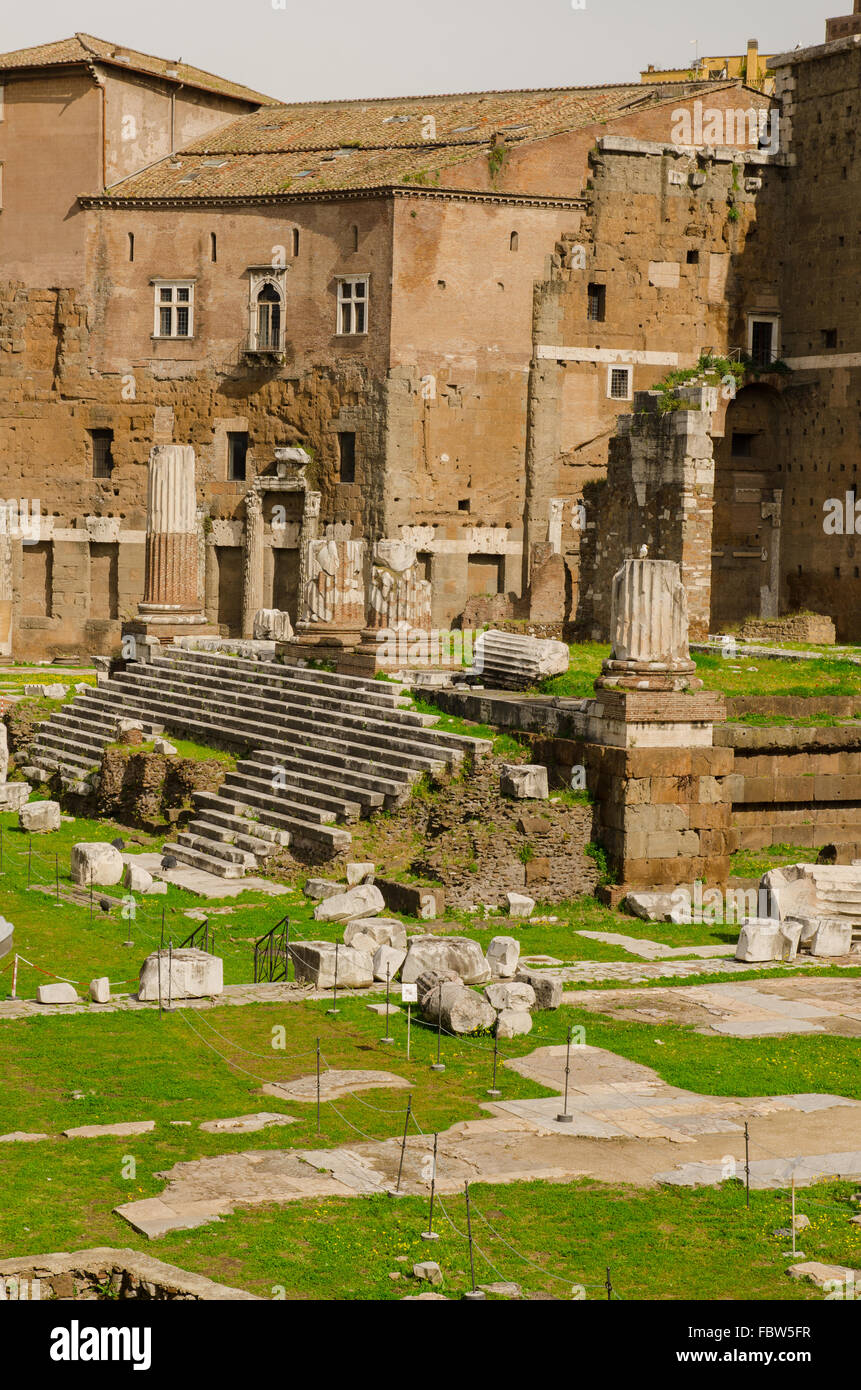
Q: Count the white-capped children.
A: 0